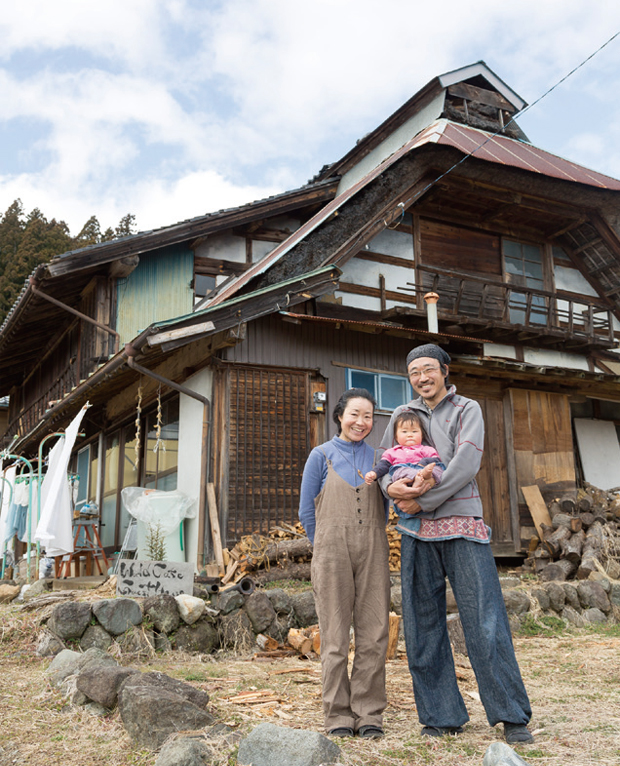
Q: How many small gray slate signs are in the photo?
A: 1